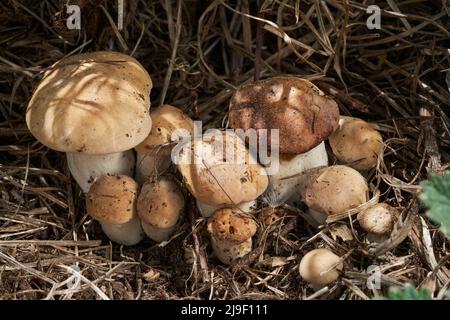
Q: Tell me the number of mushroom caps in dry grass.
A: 11